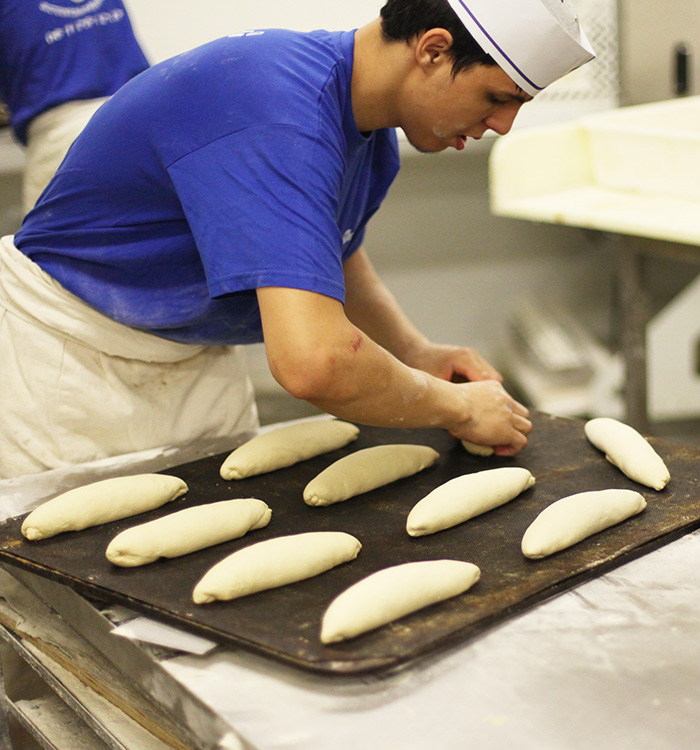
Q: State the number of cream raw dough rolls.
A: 10